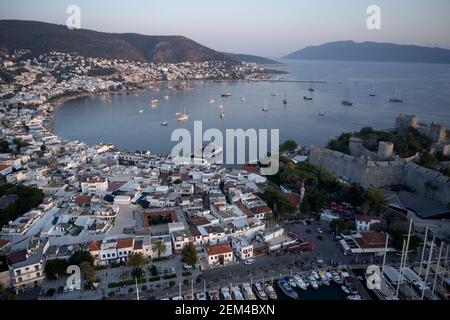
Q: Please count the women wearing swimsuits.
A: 0